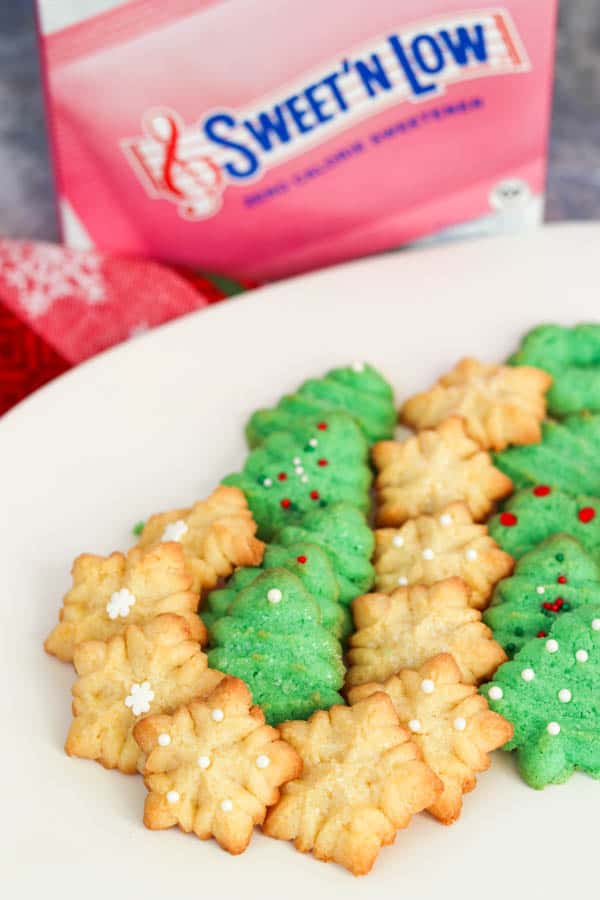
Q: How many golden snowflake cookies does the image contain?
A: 10